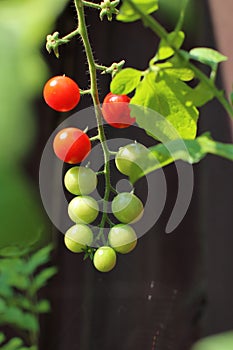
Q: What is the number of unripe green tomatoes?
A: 7